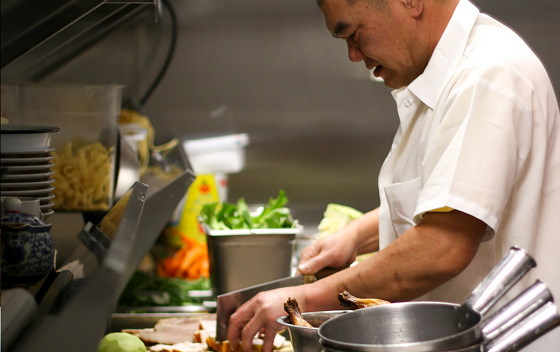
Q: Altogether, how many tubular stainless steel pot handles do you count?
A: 3